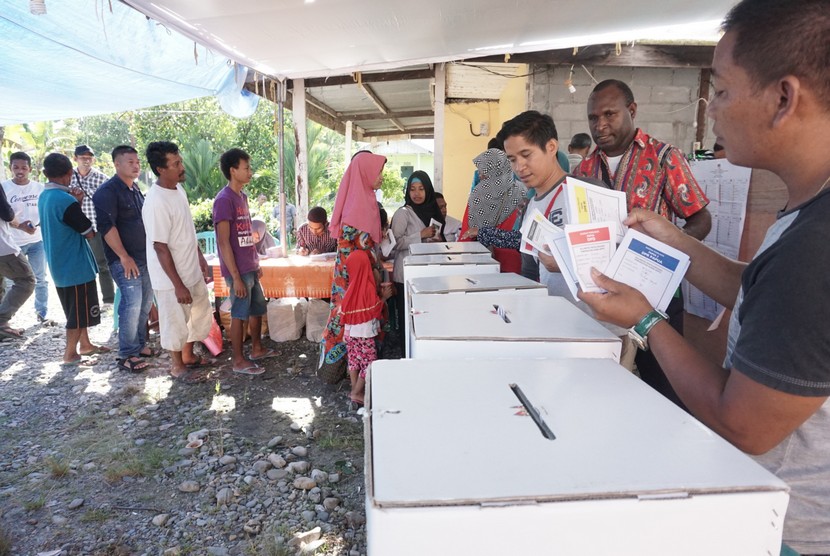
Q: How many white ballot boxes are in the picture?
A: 5